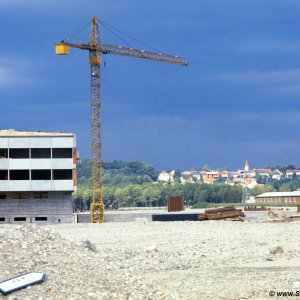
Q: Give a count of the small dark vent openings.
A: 3